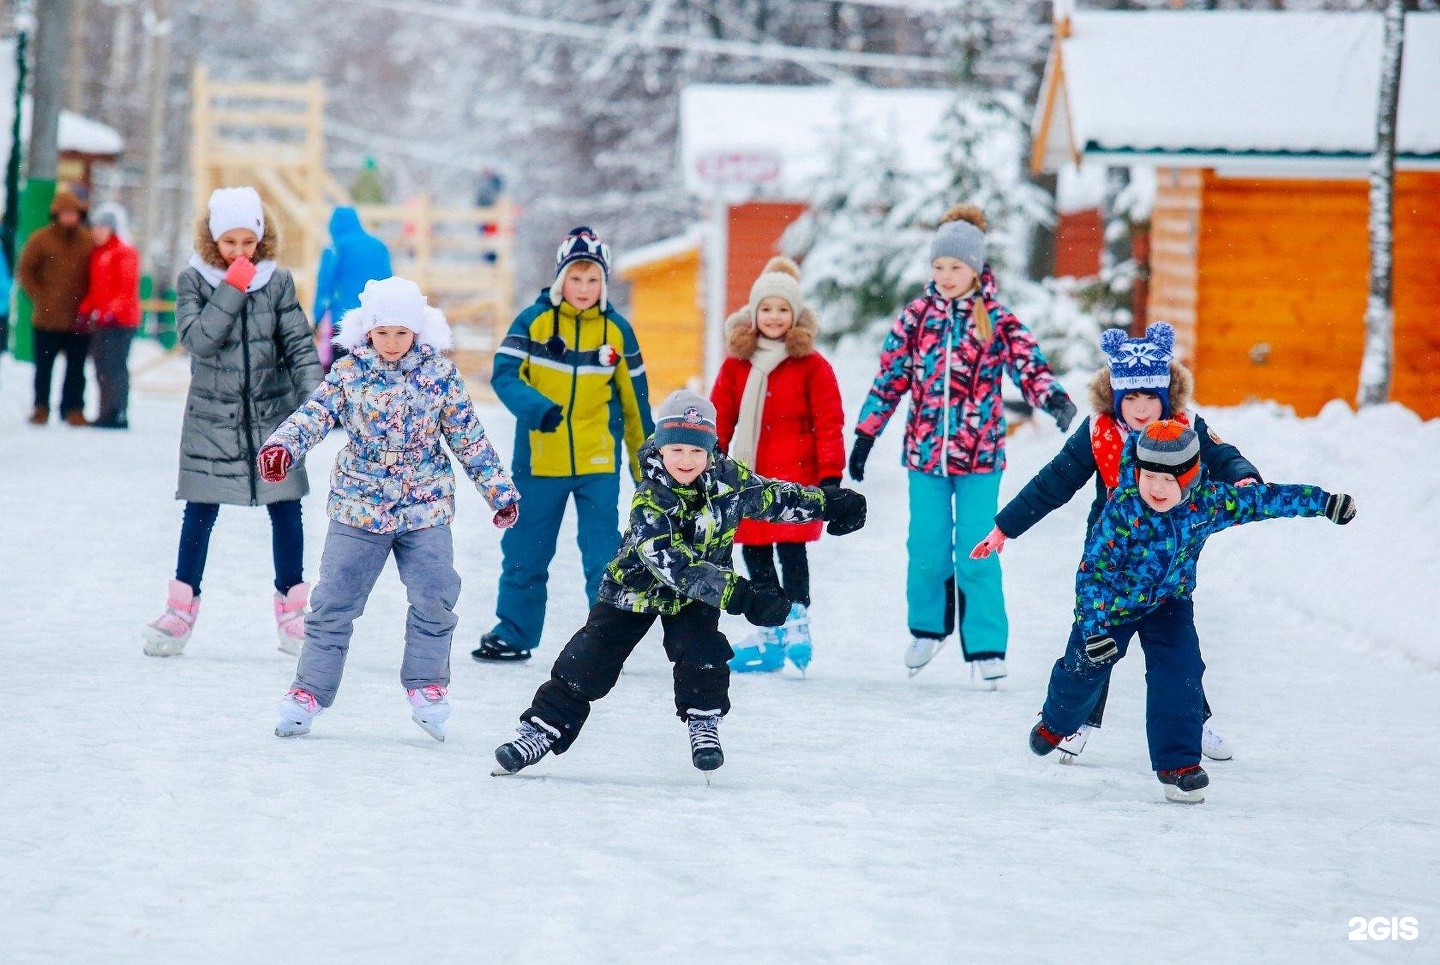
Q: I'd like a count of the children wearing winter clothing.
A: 8